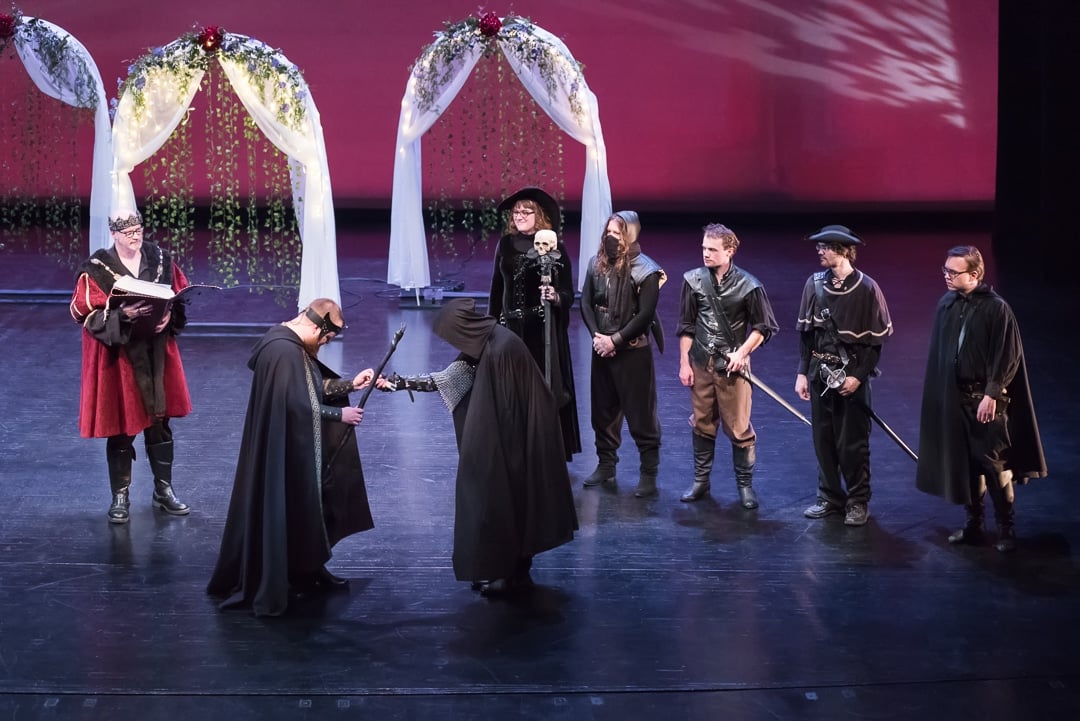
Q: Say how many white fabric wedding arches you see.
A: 3